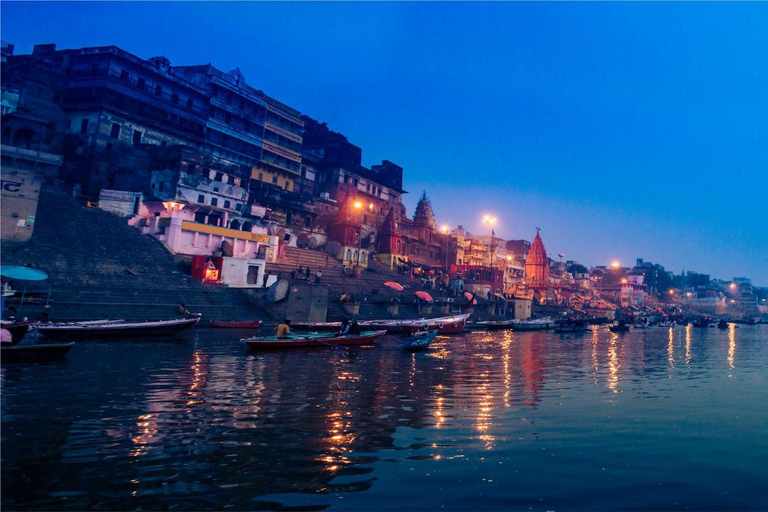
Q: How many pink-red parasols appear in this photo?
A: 3